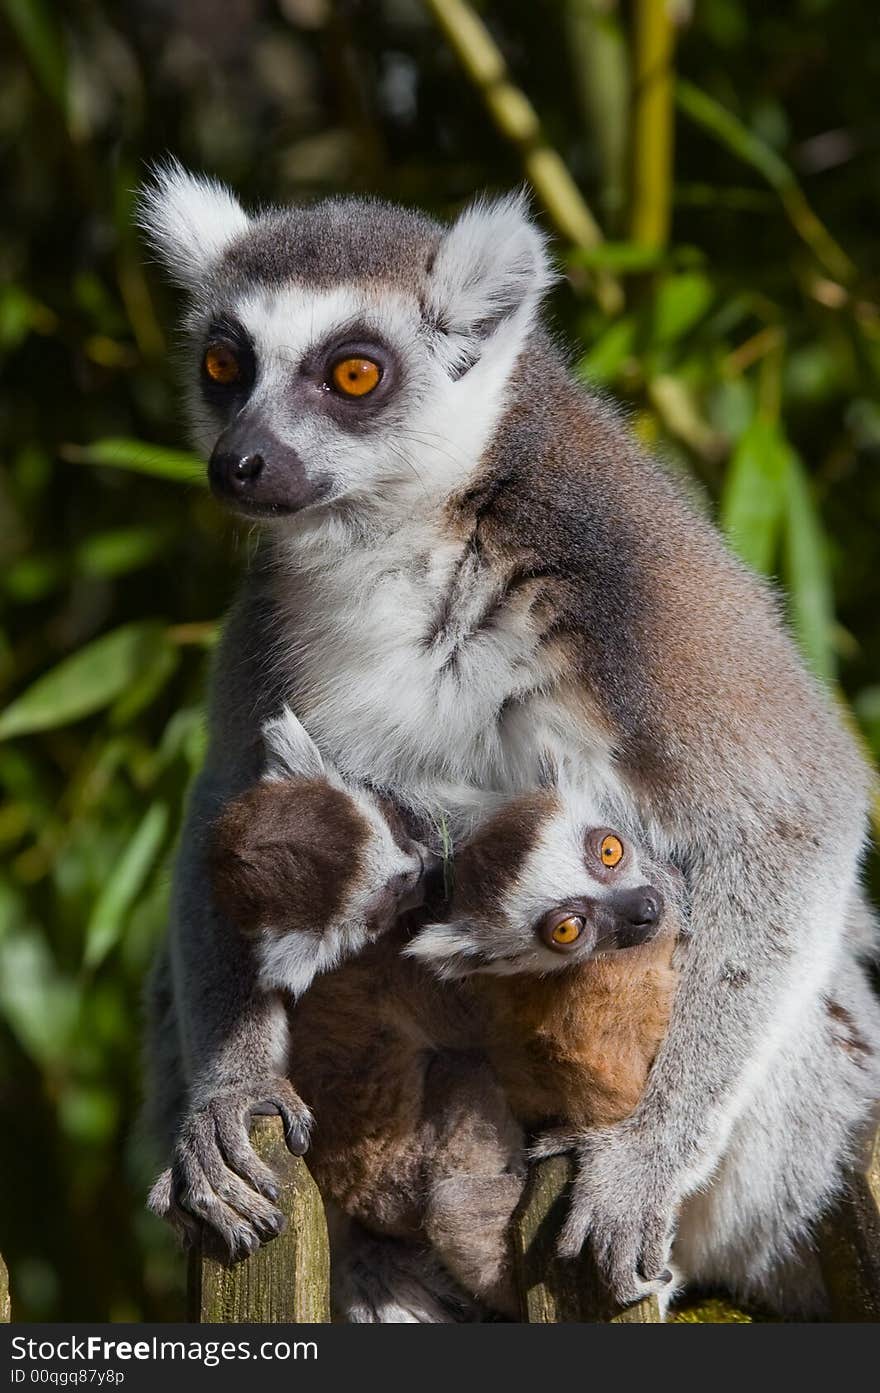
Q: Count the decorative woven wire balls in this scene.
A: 0